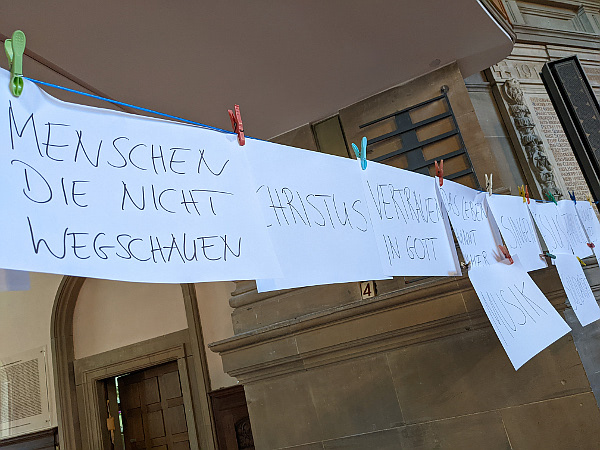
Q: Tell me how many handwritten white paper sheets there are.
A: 10